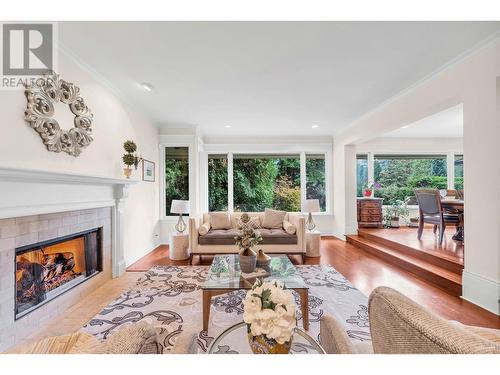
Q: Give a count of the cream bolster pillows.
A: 2